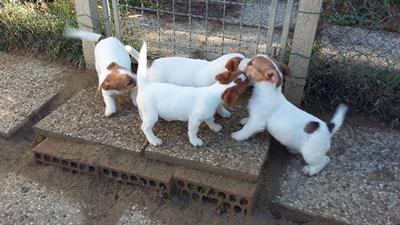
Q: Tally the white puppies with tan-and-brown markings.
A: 4